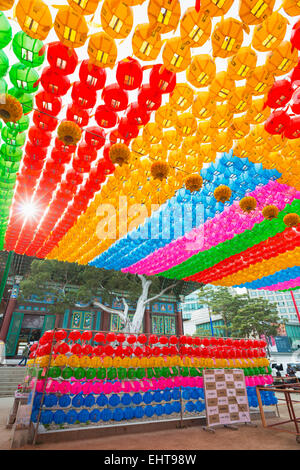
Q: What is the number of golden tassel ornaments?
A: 9